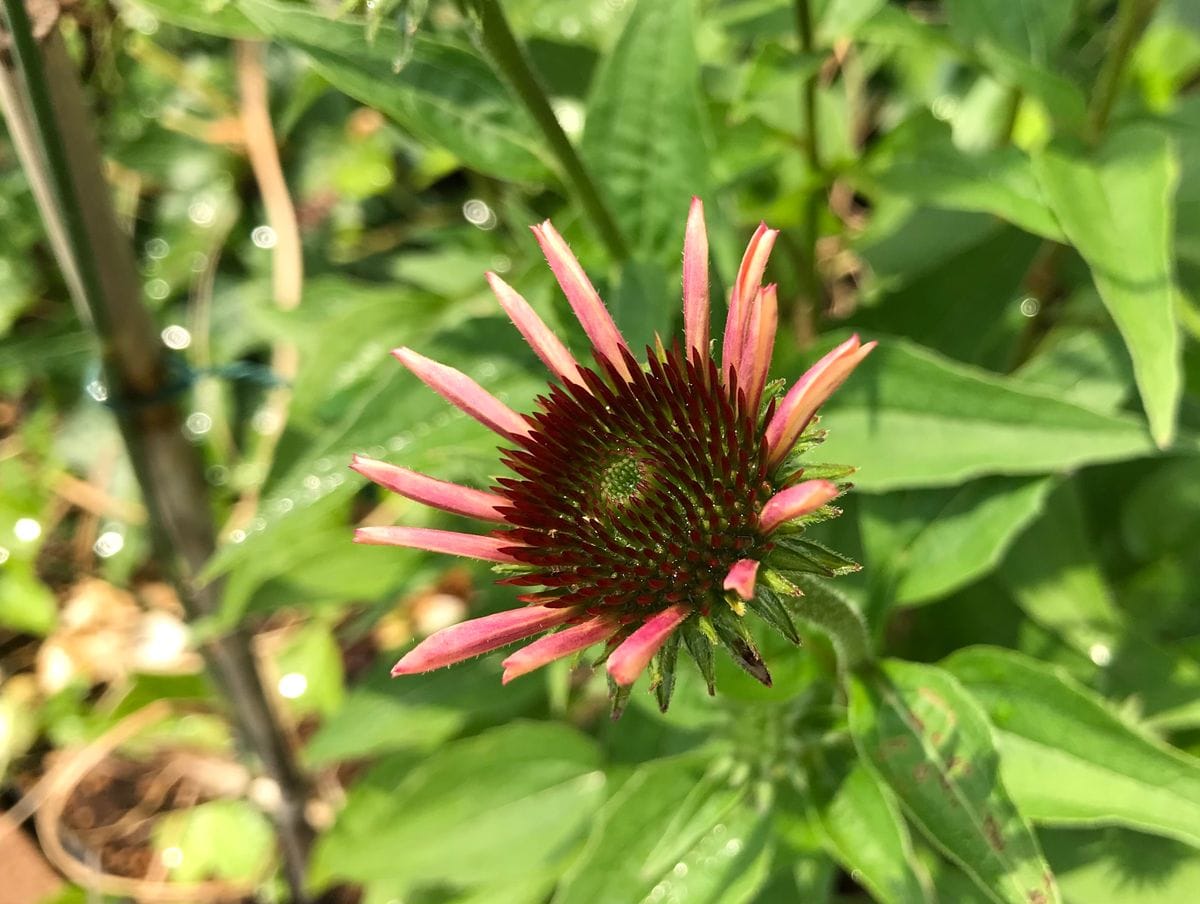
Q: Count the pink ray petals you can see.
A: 14